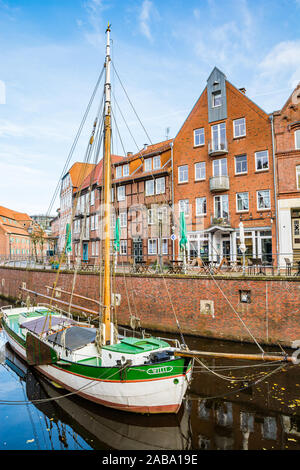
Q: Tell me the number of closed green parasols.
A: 3